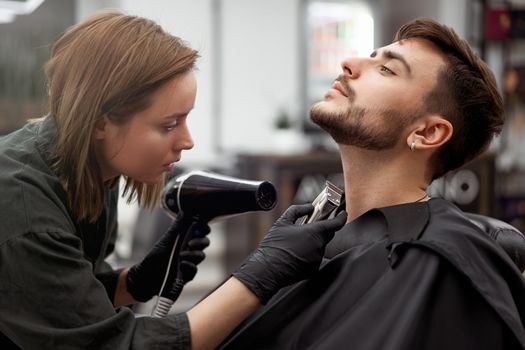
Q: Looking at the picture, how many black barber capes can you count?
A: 1